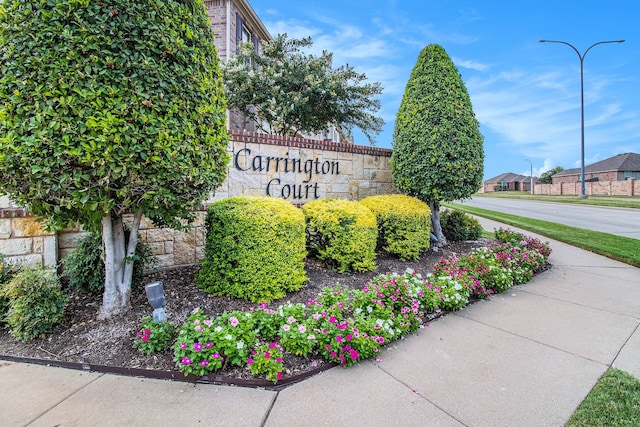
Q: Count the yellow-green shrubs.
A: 3